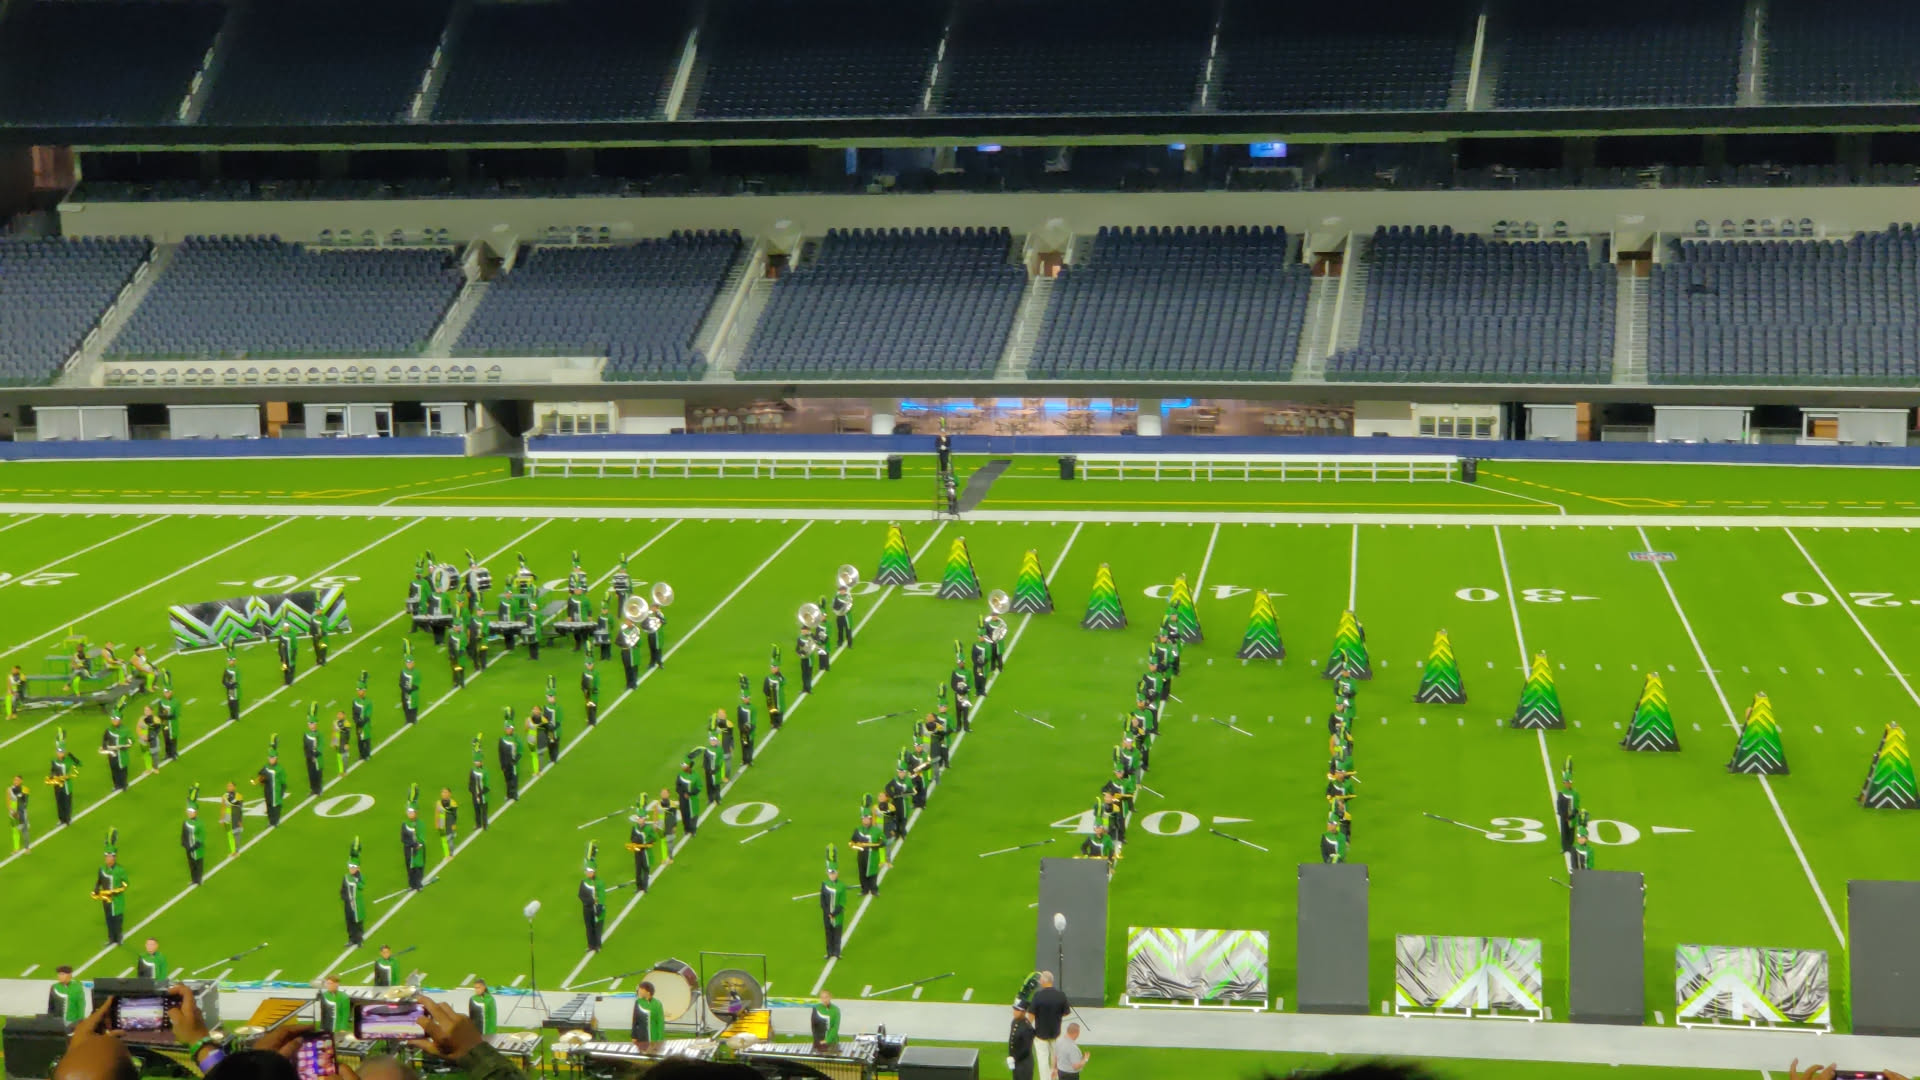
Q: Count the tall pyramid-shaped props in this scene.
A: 12